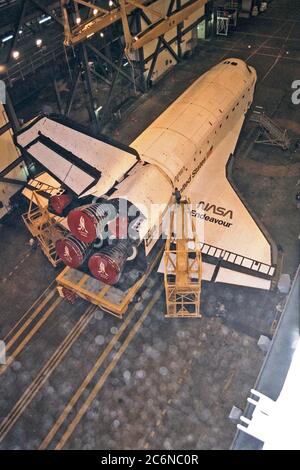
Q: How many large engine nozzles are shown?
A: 3